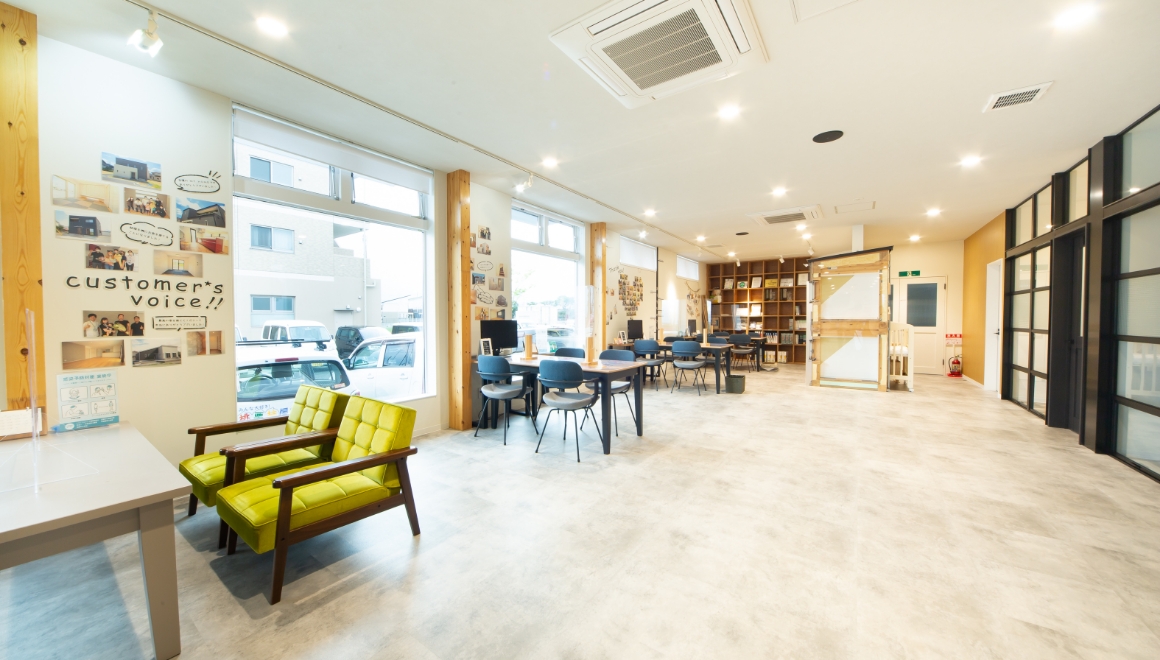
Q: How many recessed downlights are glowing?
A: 13